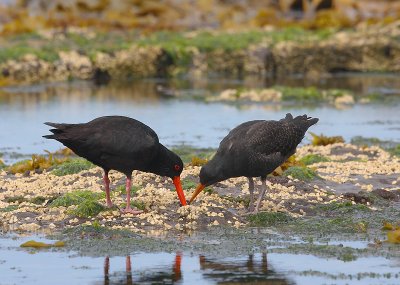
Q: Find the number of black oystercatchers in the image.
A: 2